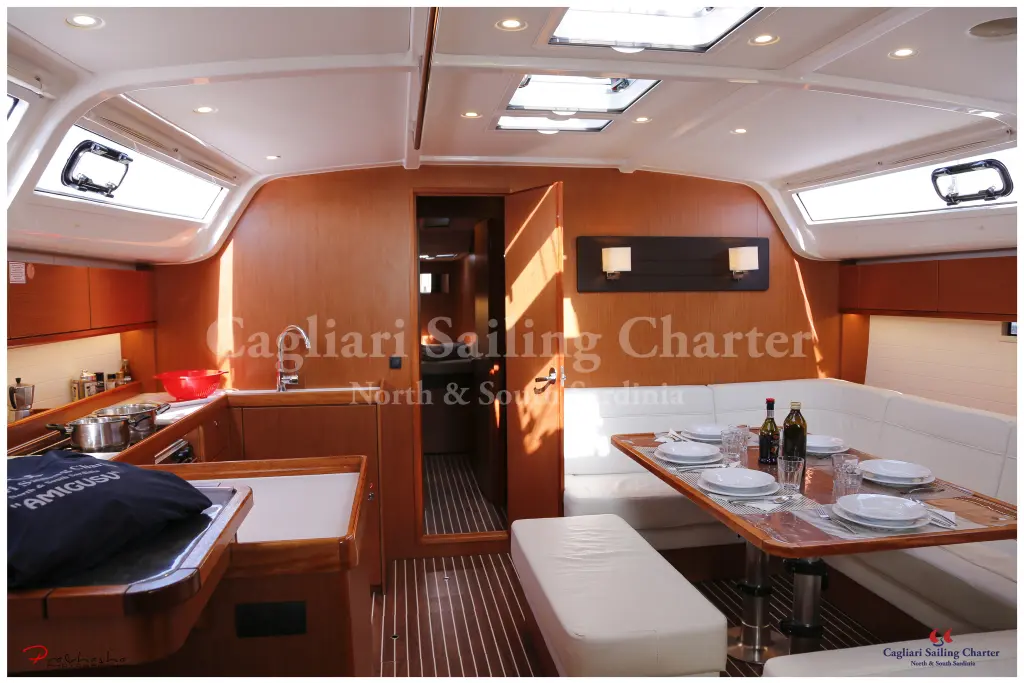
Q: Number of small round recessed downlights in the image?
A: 9